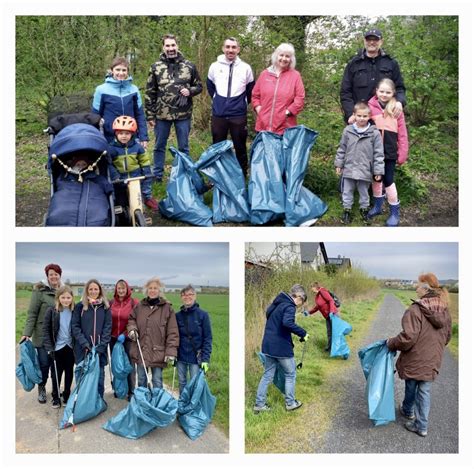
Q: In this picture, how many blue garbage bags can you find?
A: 12